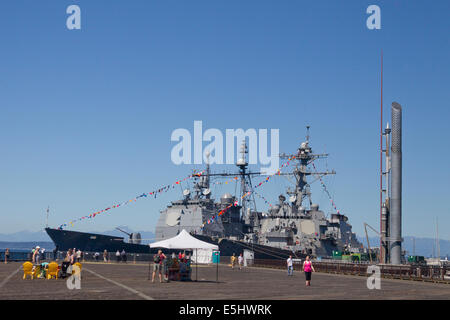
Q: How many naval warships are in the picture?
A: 2